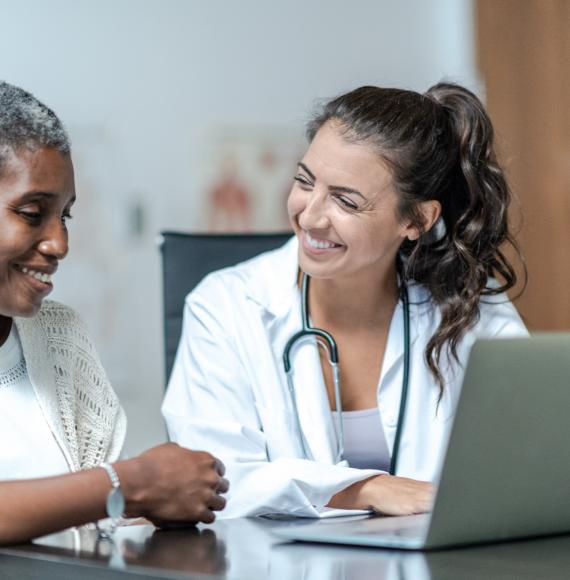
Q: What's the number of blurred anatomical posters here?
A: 1